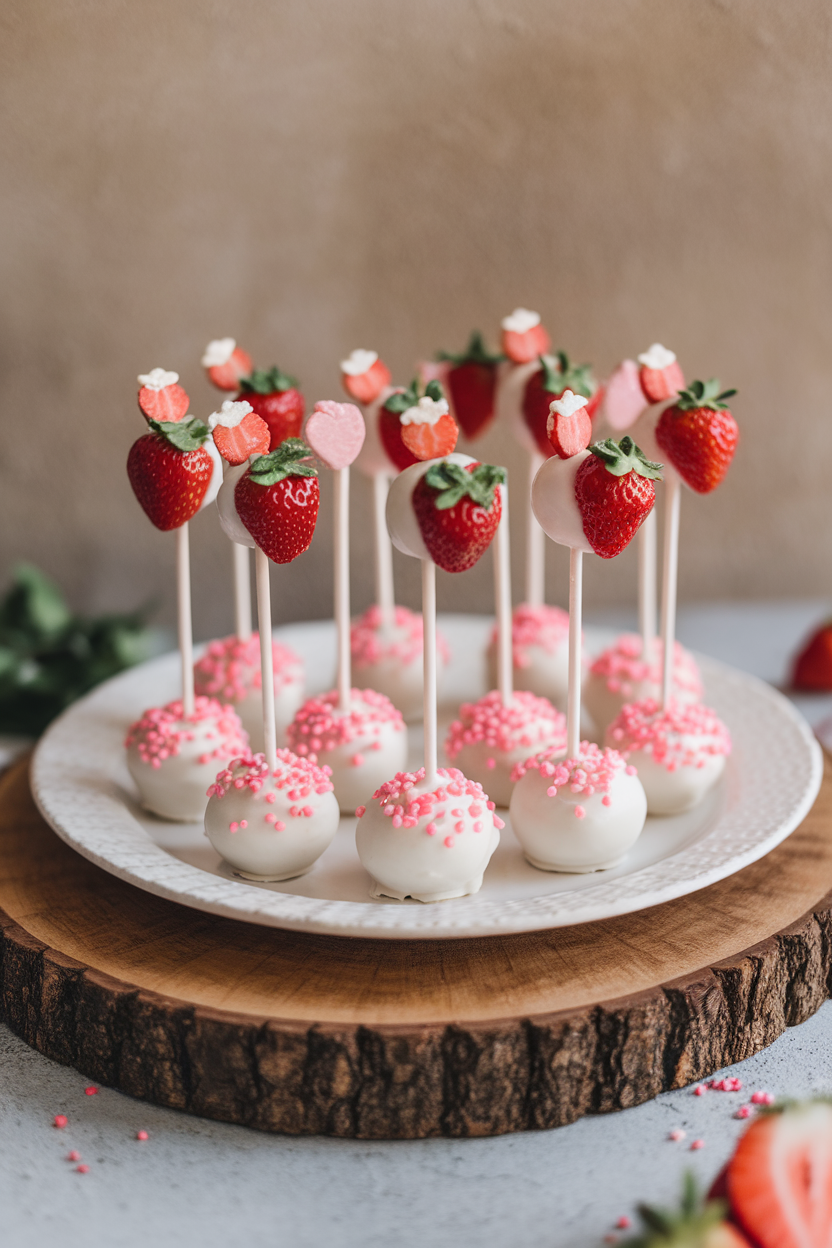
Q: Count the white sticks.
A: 11